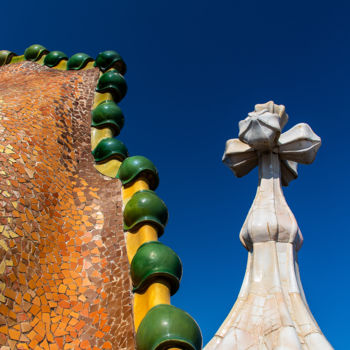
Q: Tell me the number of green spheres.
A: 12